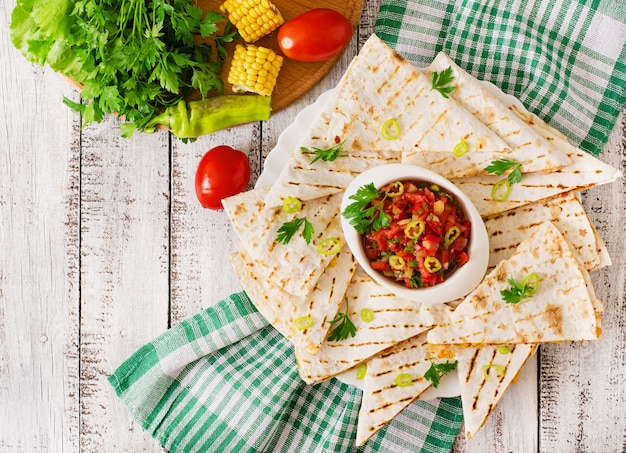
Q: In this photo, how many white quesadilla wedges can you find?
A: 11